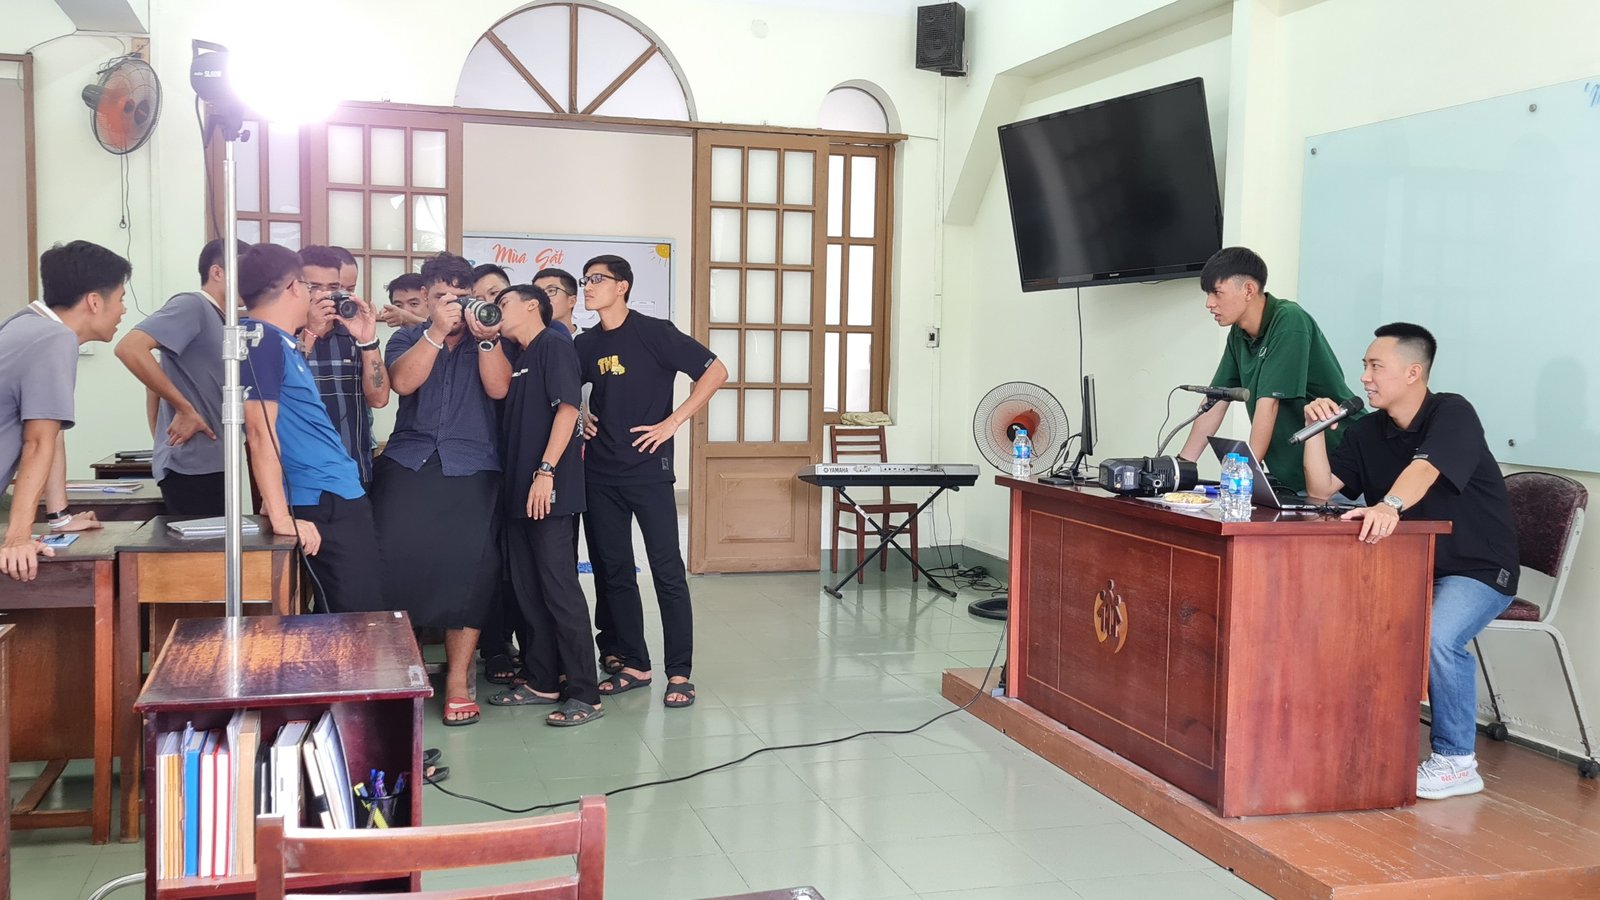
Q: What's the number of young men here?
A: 13